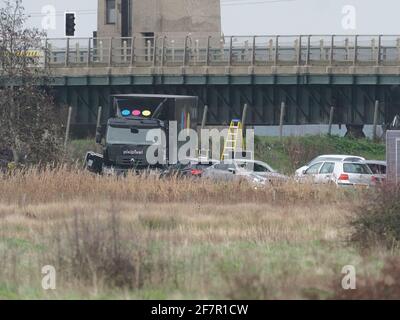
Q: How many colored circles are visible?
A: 3